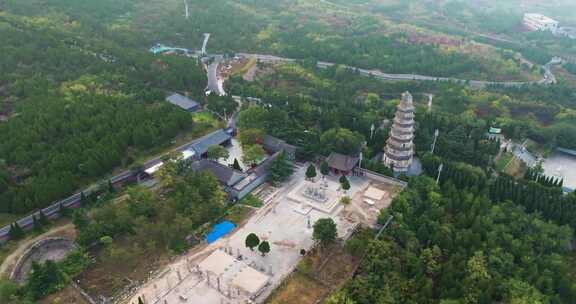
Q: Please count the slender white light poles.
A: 4